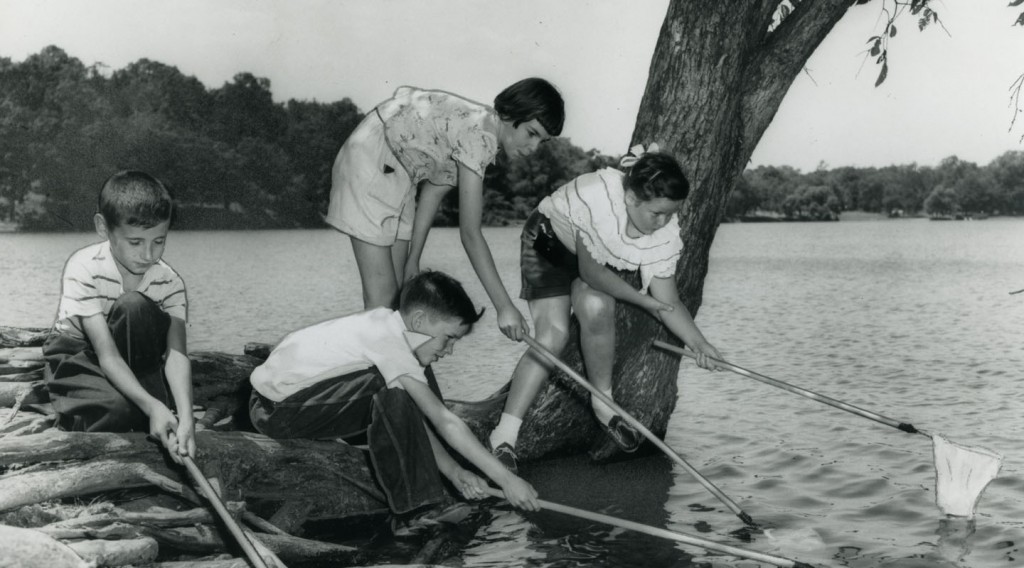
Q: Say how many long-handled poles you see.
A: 4